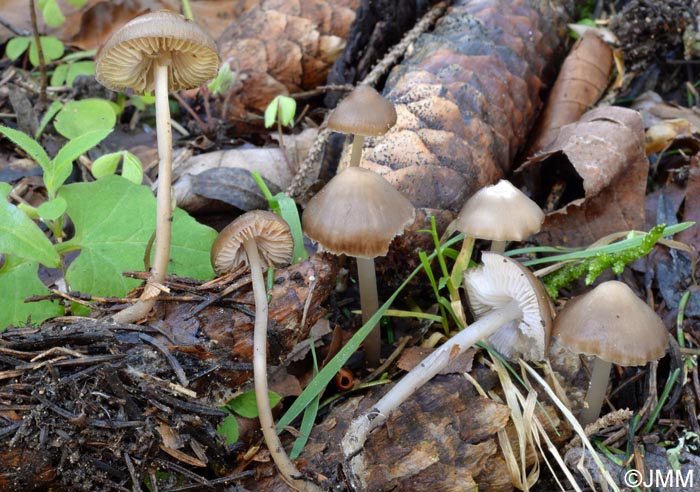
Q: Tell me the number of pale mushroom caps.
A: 7